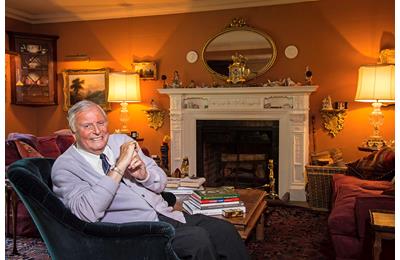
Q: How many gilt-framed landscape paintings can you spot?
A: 2